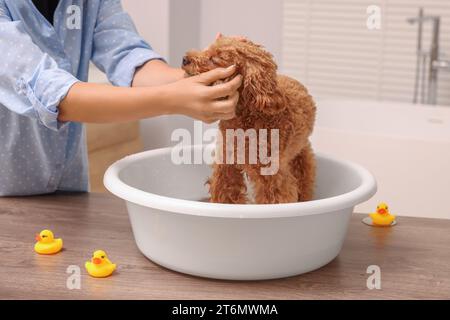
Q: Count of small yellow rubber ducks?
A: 3